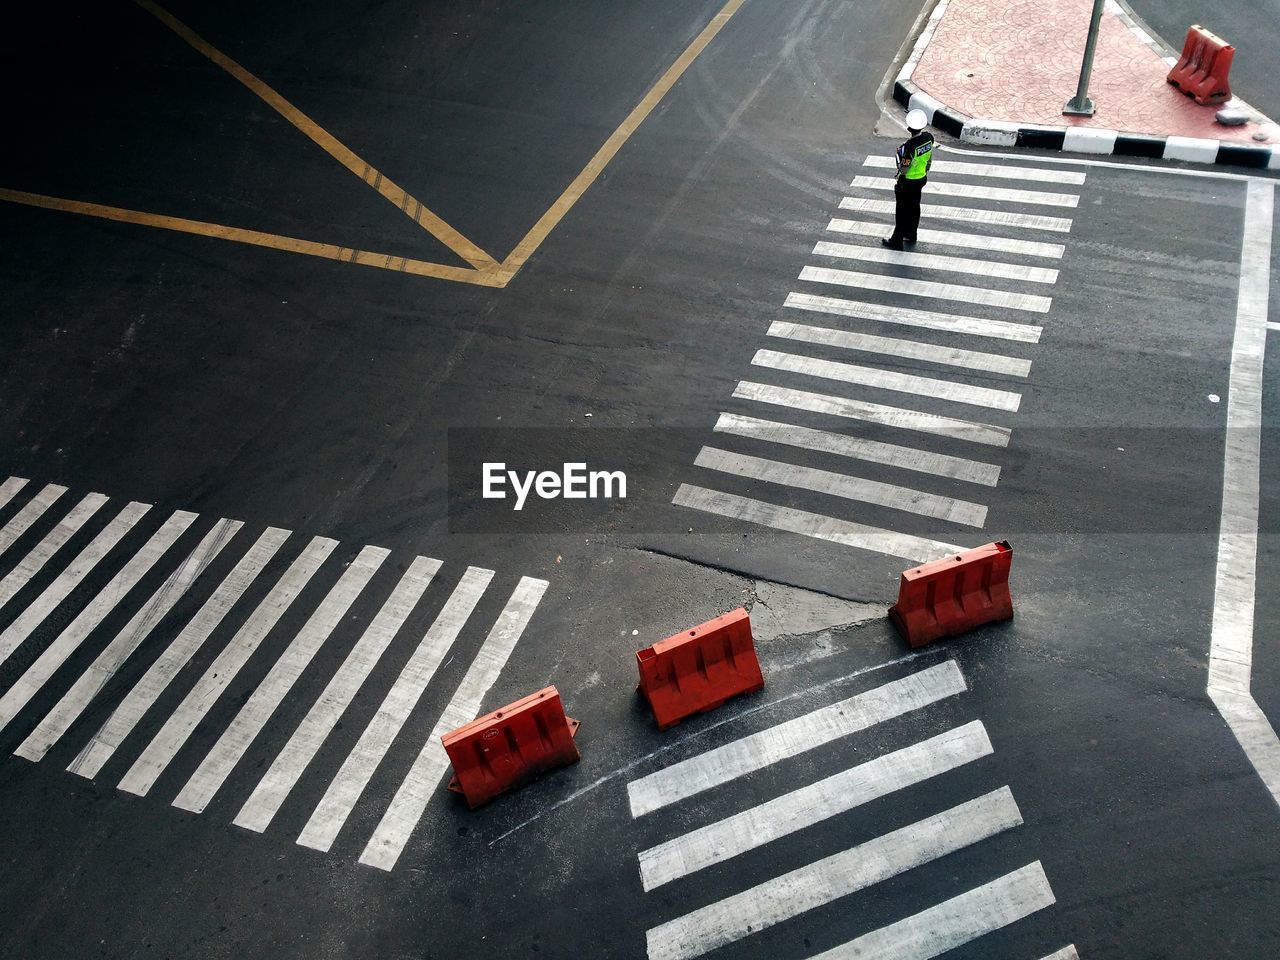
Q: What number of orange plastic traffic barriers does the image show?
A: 4